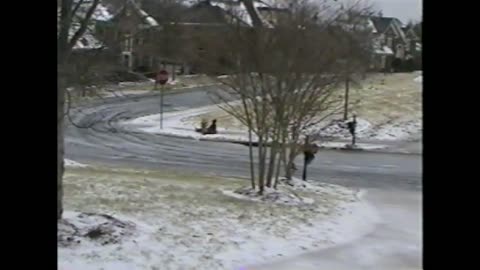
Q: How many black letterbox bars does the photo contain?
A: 2